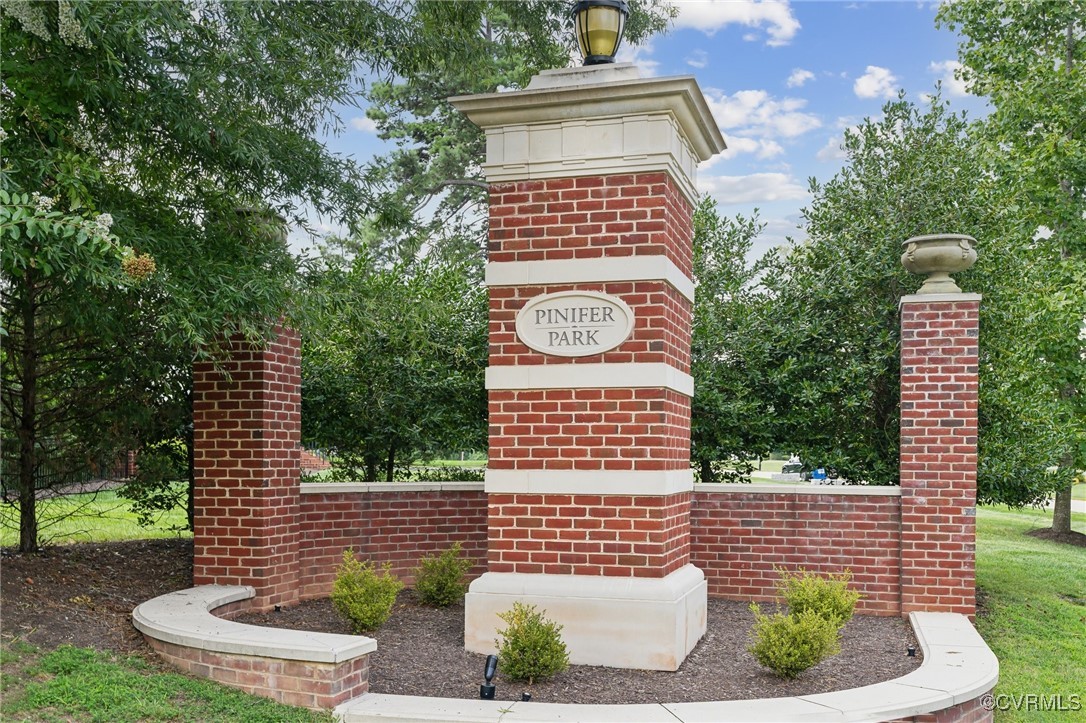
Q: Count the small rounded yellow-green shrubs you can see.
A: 5